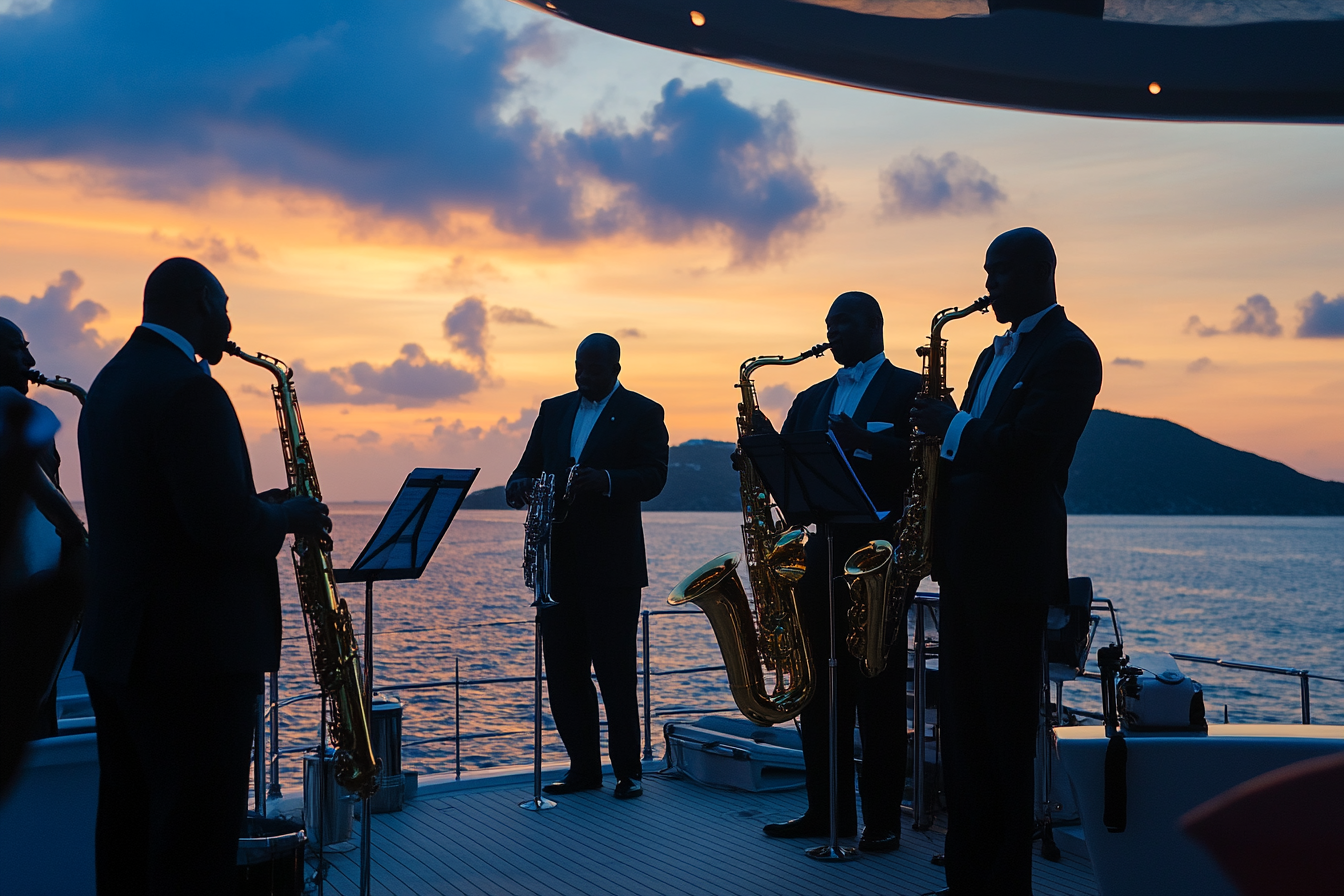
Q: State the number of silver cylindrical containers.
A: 2